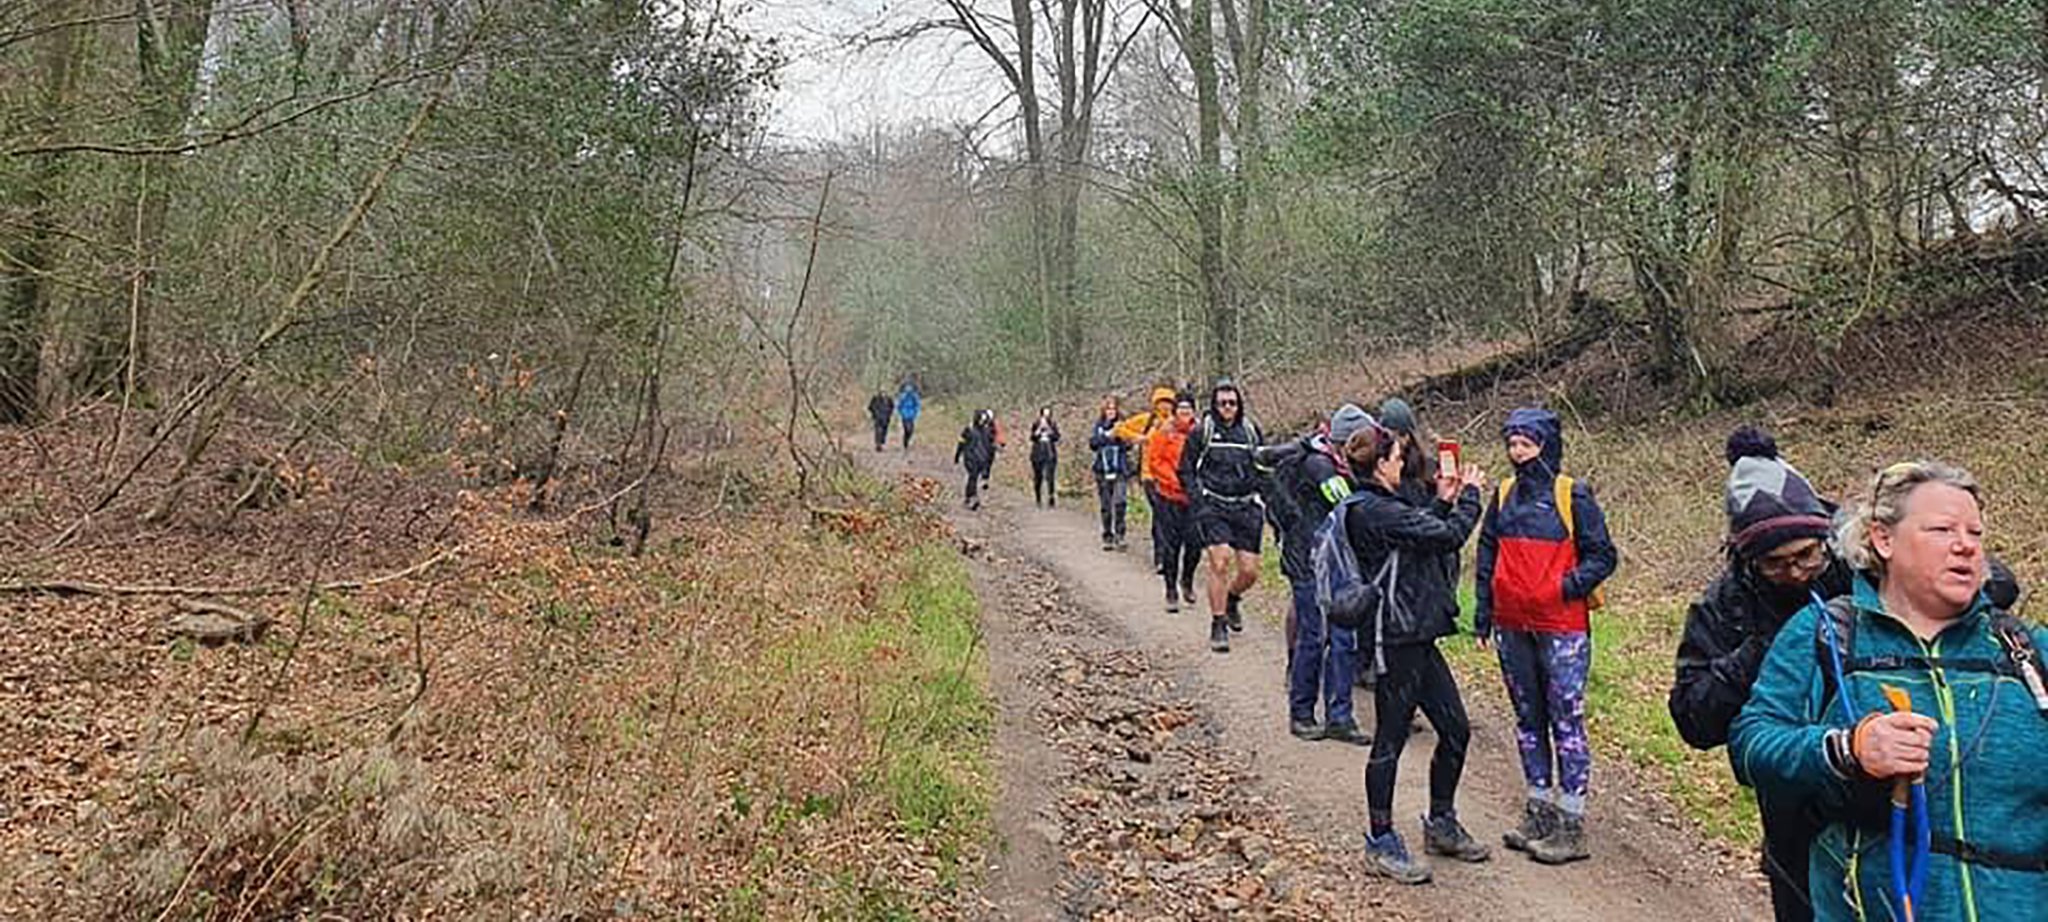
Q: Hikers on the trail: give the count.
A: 15